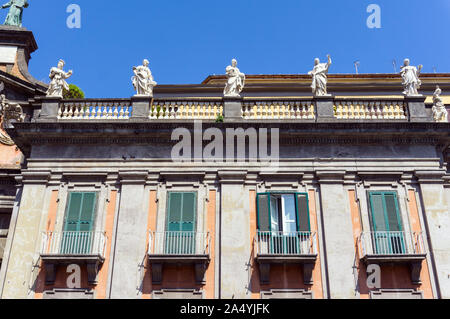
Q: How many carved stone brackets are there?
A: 8